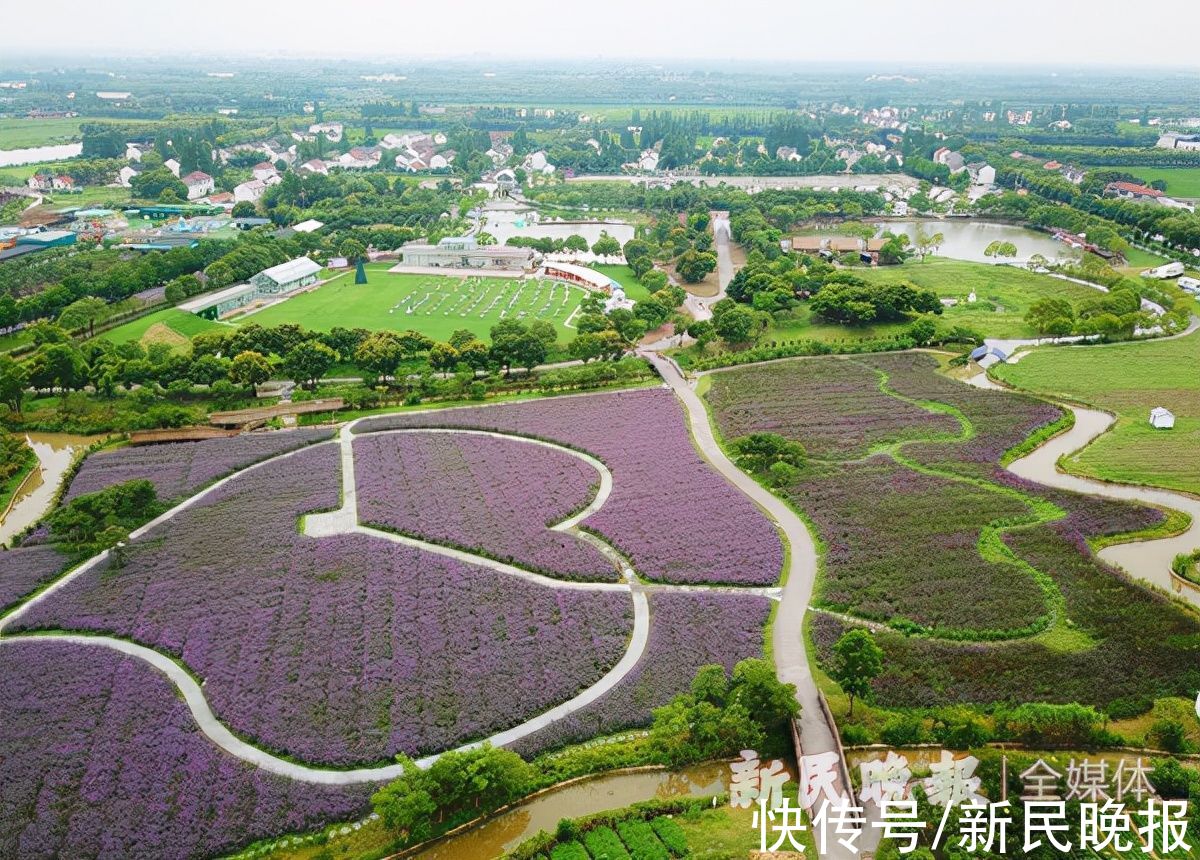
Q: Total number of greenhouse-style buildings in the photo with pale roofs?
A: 2